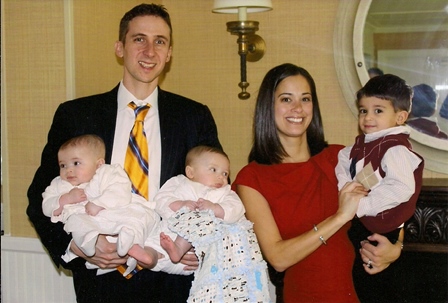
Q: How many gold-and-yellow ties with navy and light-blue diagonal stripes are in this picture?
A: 1